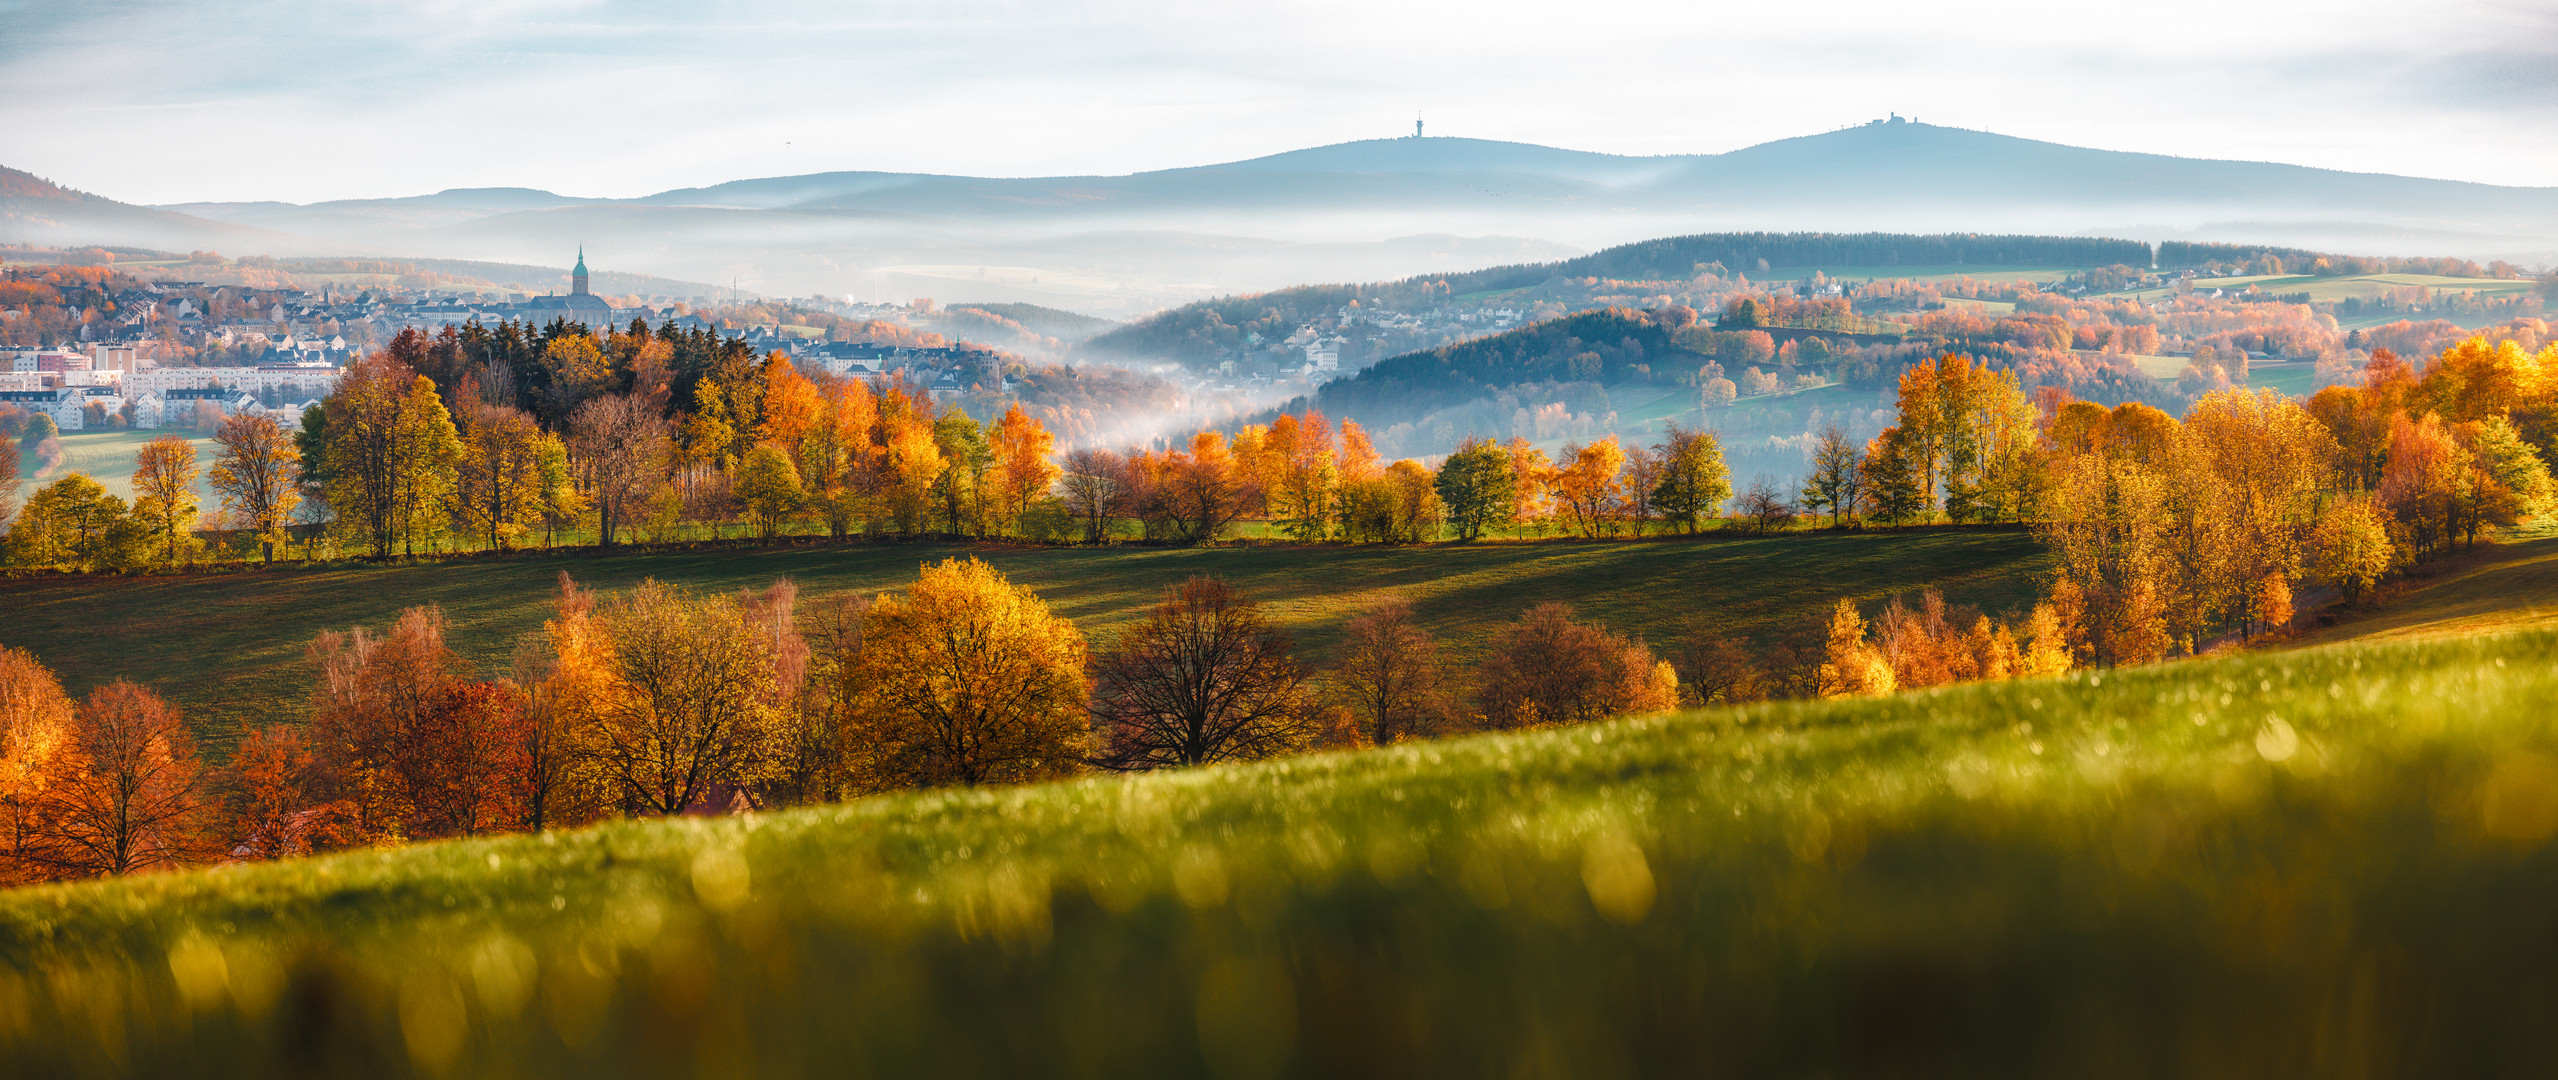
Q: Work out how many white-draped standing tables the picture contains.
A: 0